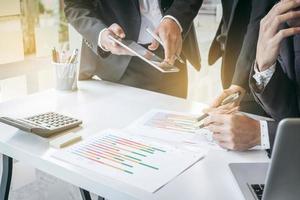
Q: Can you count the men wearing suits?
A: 3